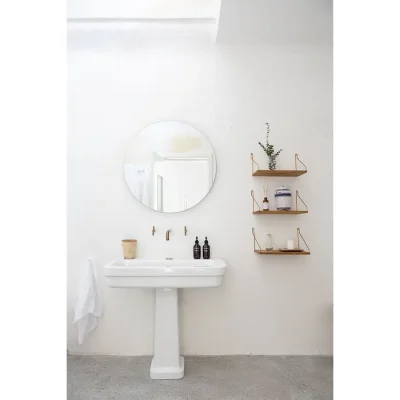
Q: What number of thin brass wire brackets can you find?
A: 6